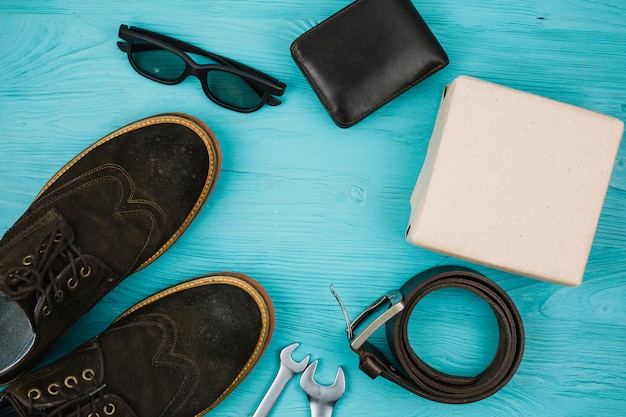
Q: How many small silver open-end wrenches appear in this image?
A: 2